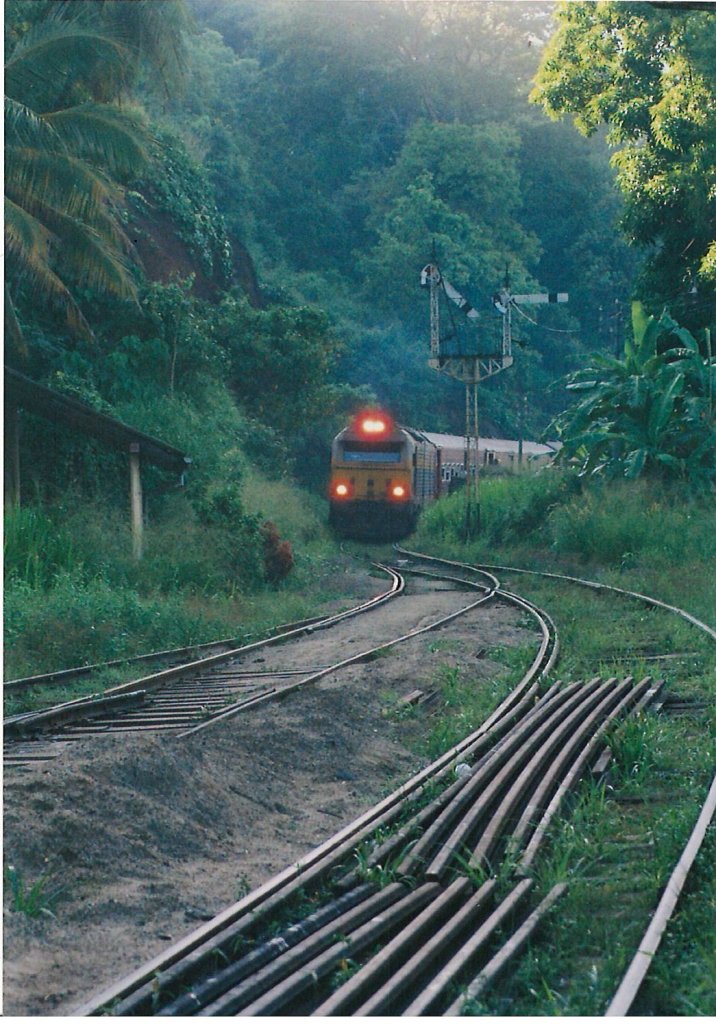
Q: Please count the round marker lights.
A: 2